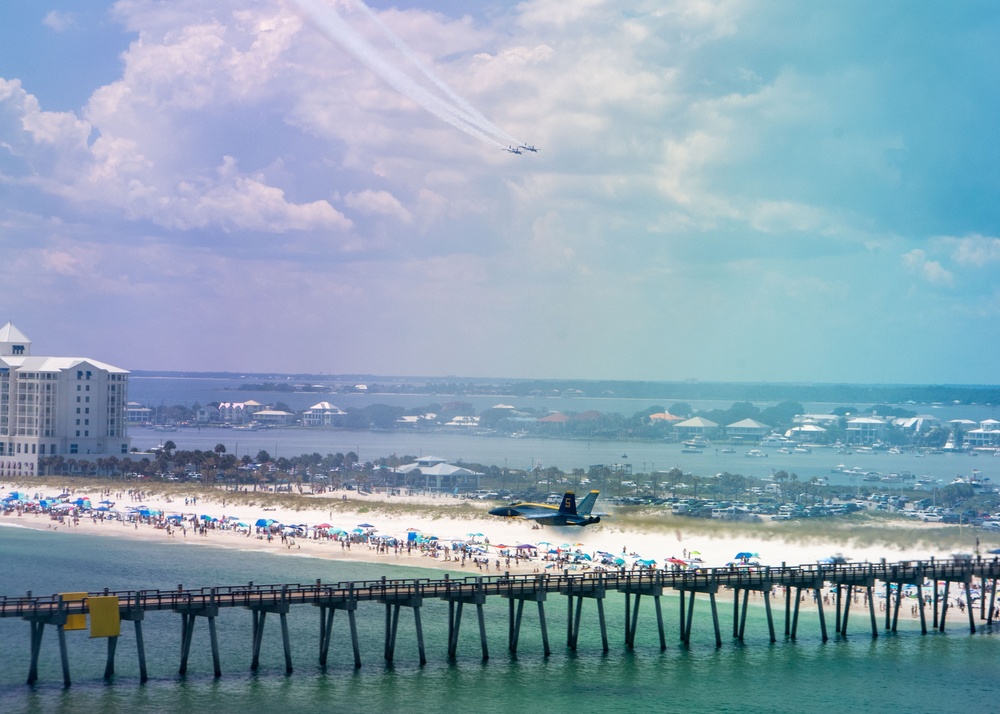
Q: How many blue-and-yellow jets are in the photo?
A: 1